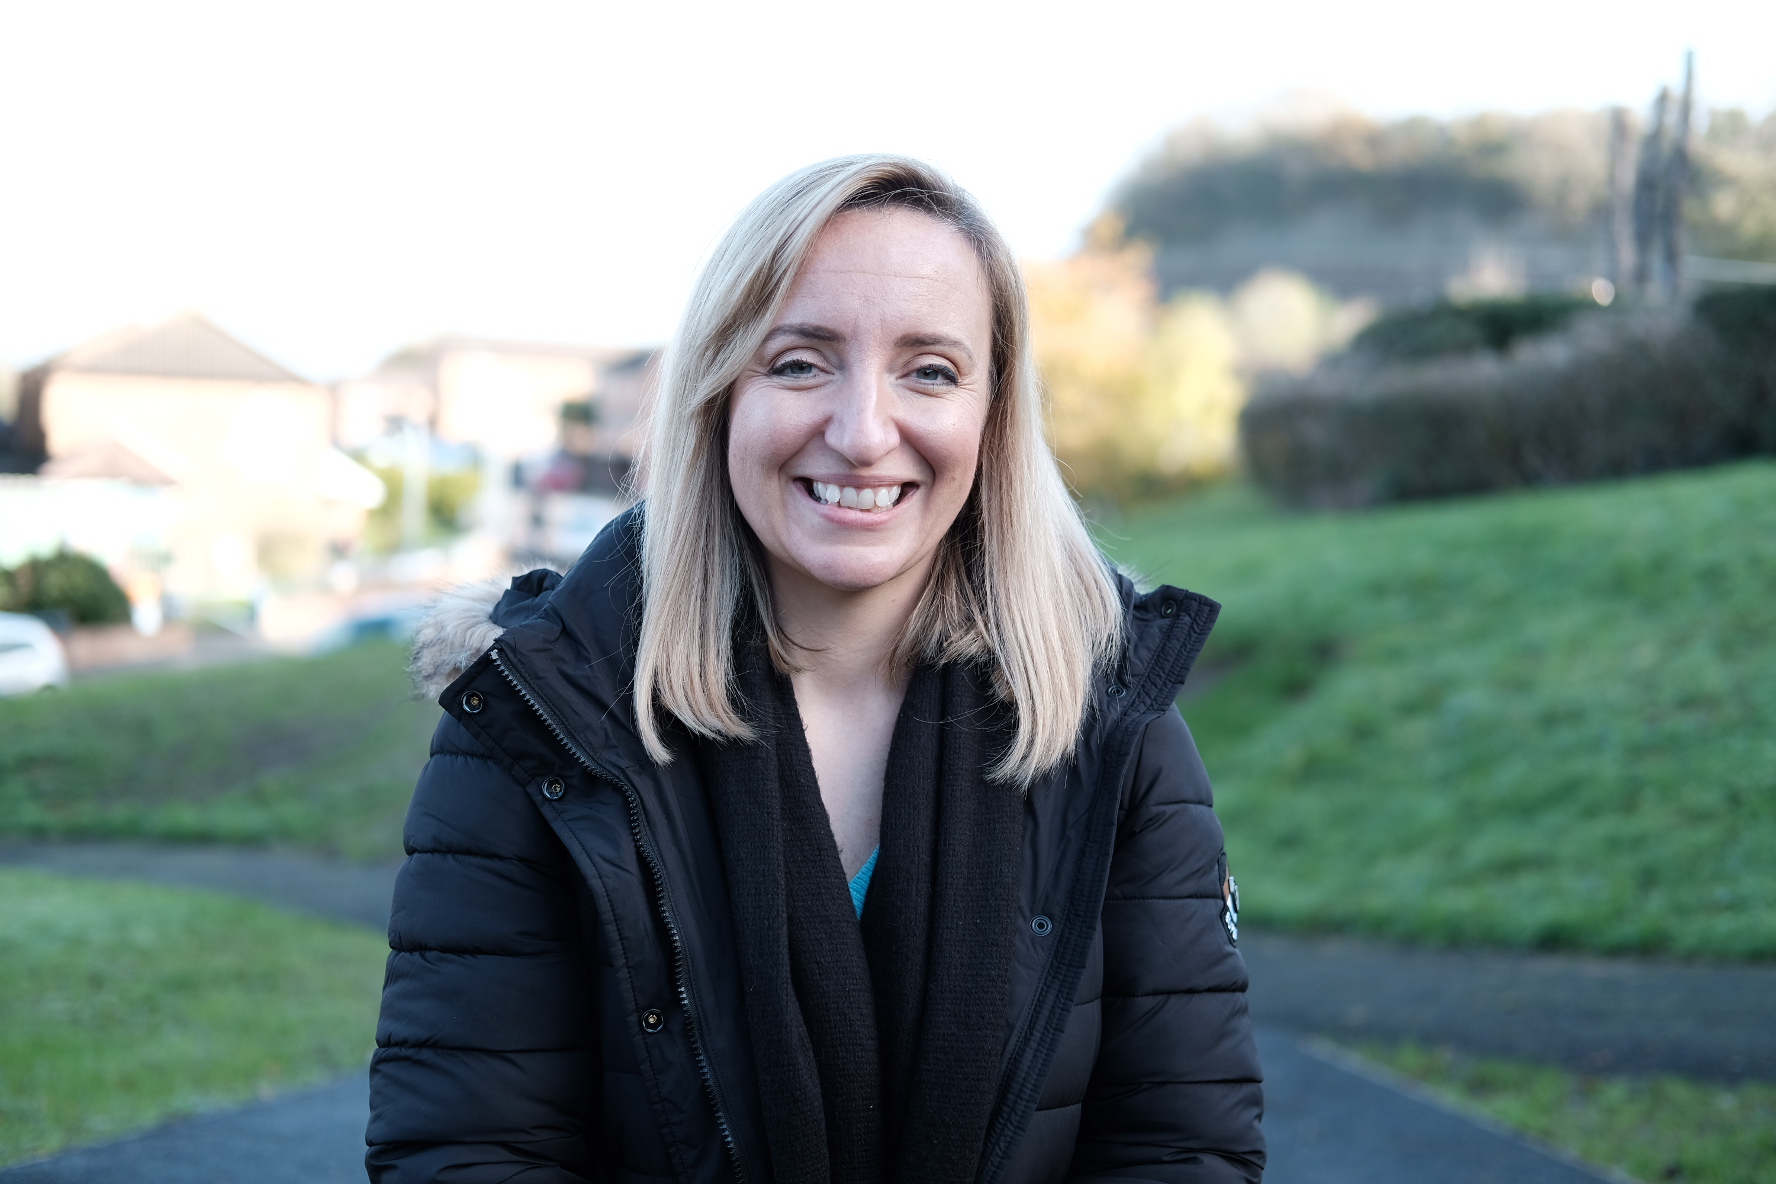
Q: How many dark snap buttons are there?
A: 6